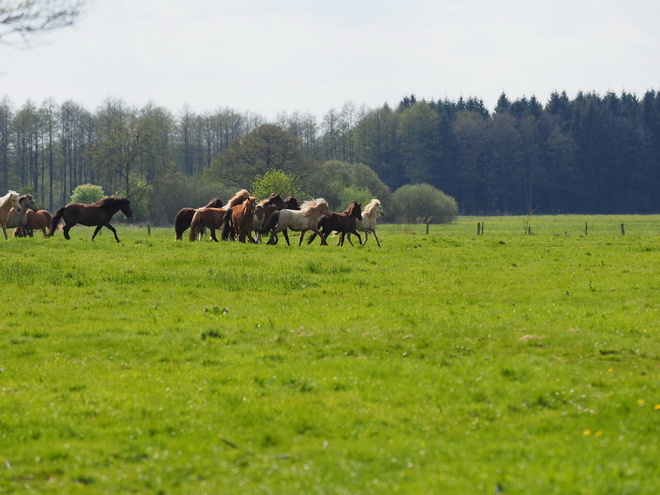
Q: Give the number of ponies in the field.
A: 12